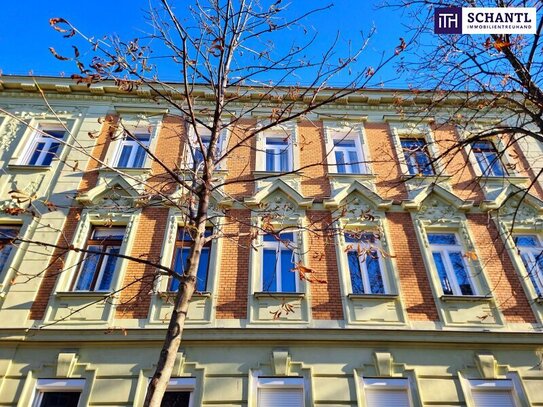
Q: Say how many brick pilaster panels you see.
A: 13